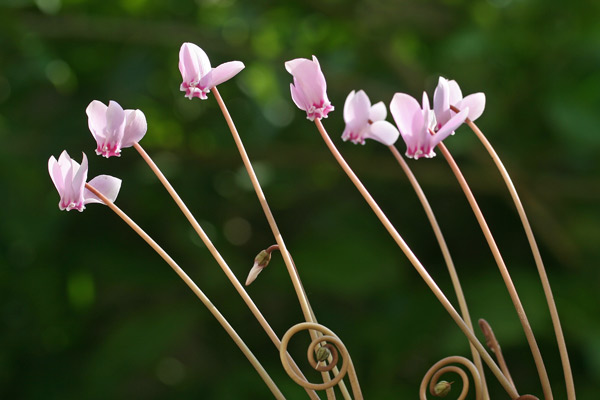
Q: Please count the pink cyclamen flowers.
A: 7